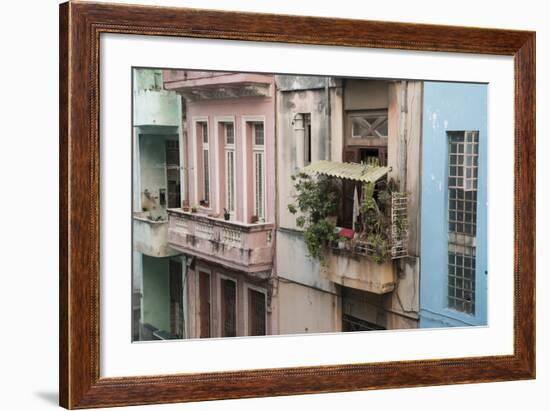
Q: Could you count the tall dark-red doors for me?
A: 3